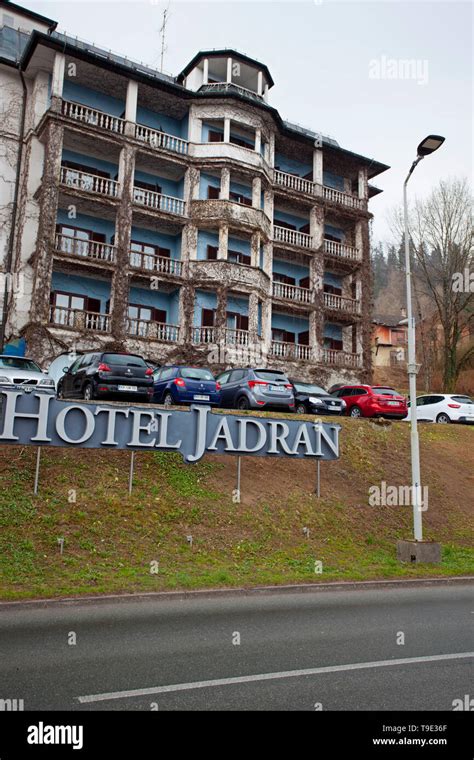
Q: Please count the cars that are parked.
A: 7